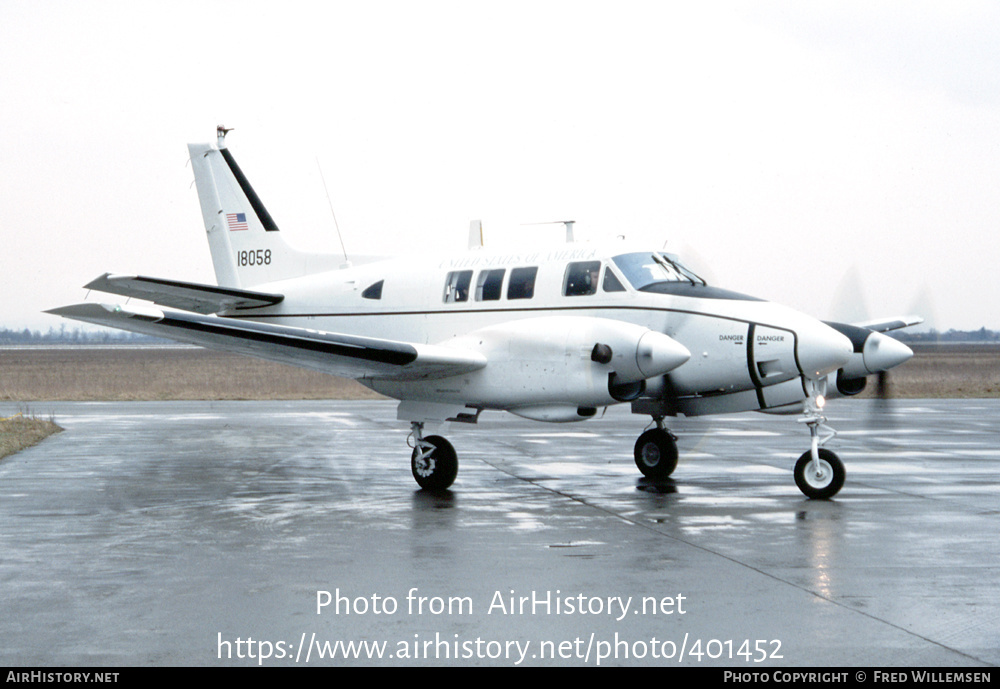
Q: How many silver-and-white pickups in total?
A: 0